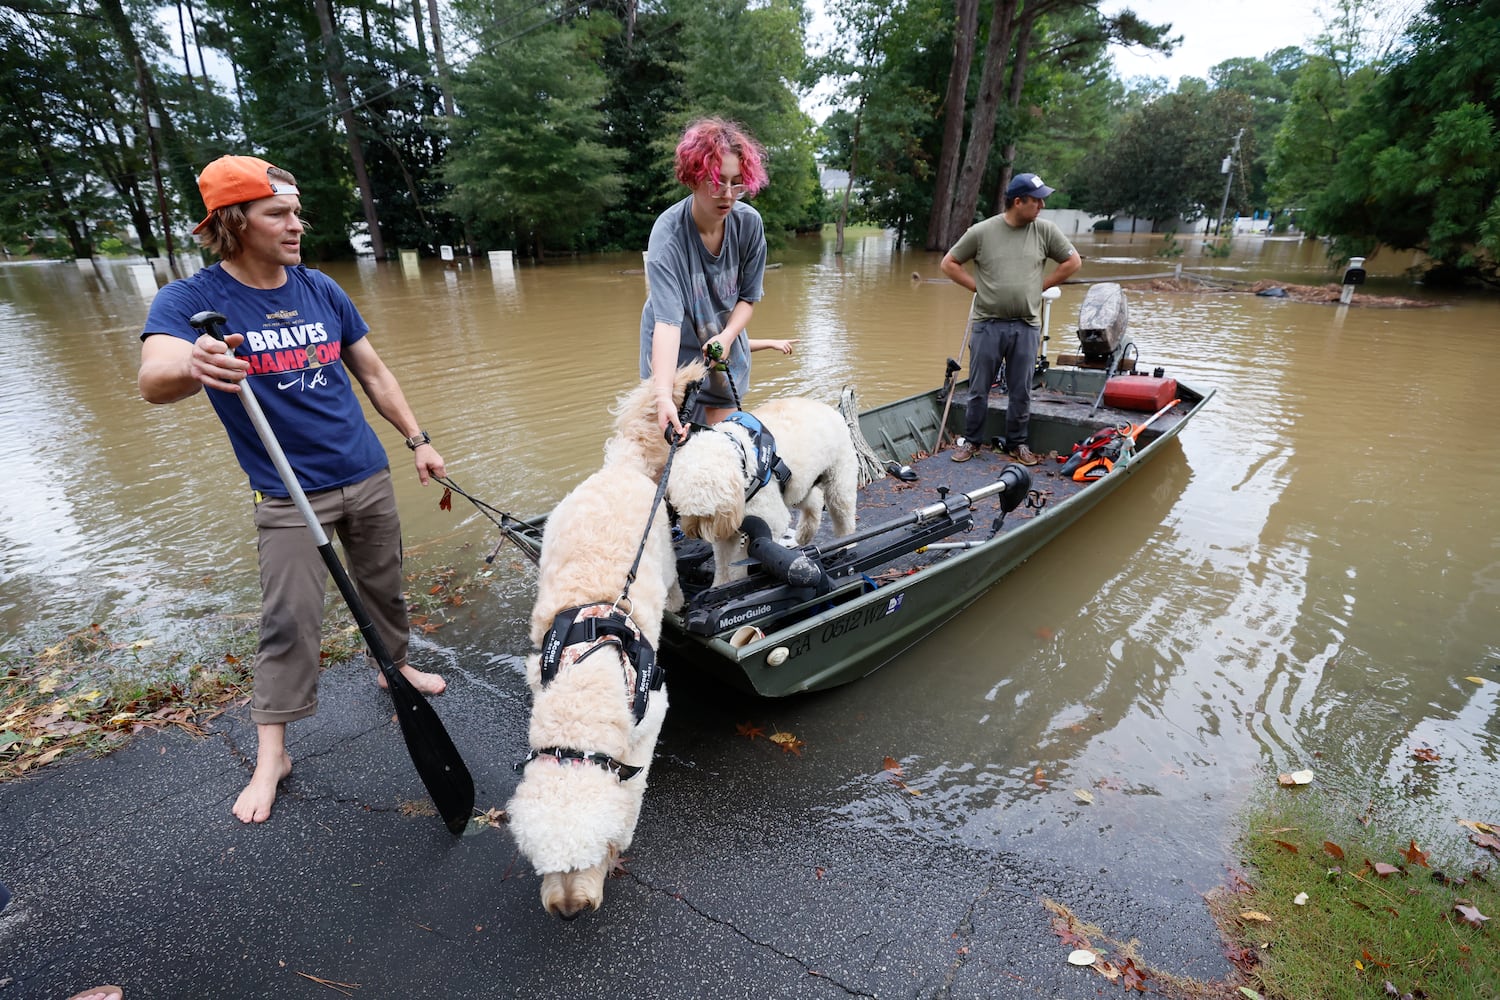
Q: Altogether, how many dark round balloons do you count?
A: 0